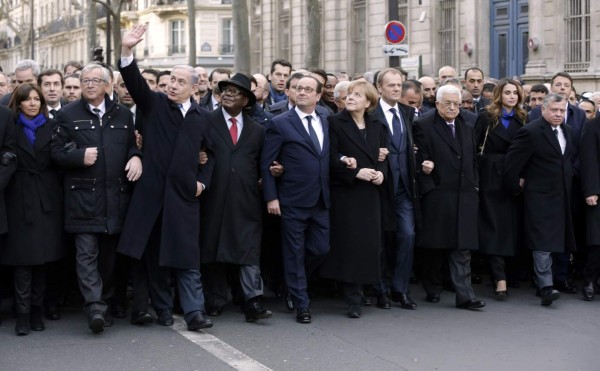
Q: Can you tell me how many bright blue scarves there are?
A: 2